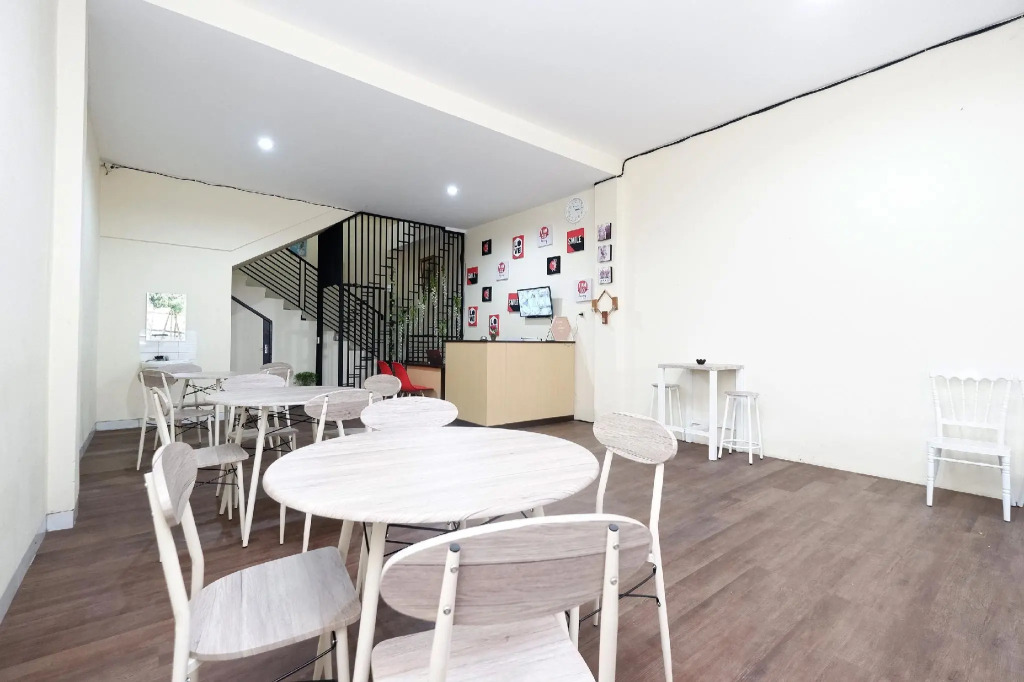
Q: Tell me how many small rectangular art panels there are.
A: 15